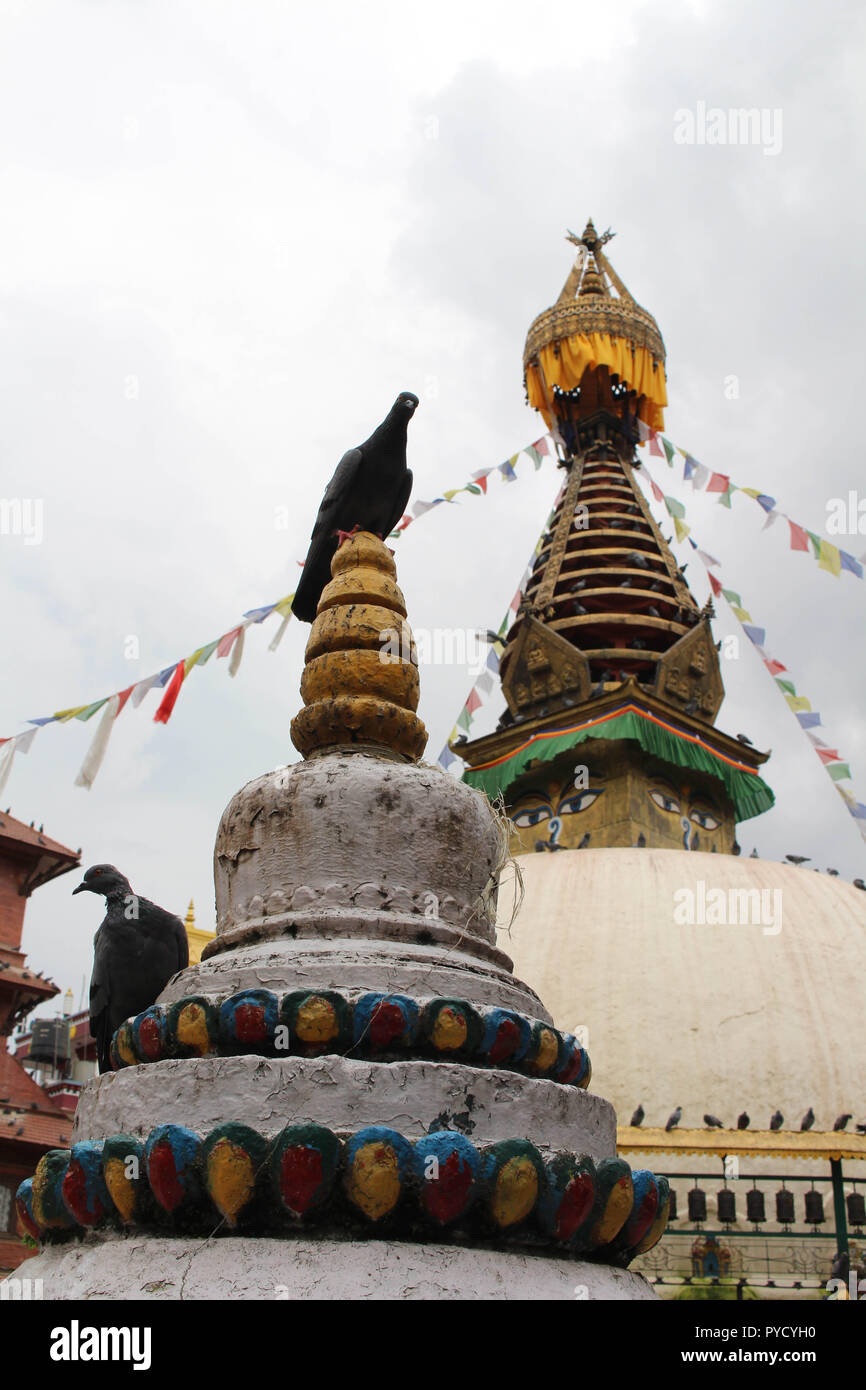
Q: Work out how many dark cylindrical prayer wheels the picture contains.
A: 7